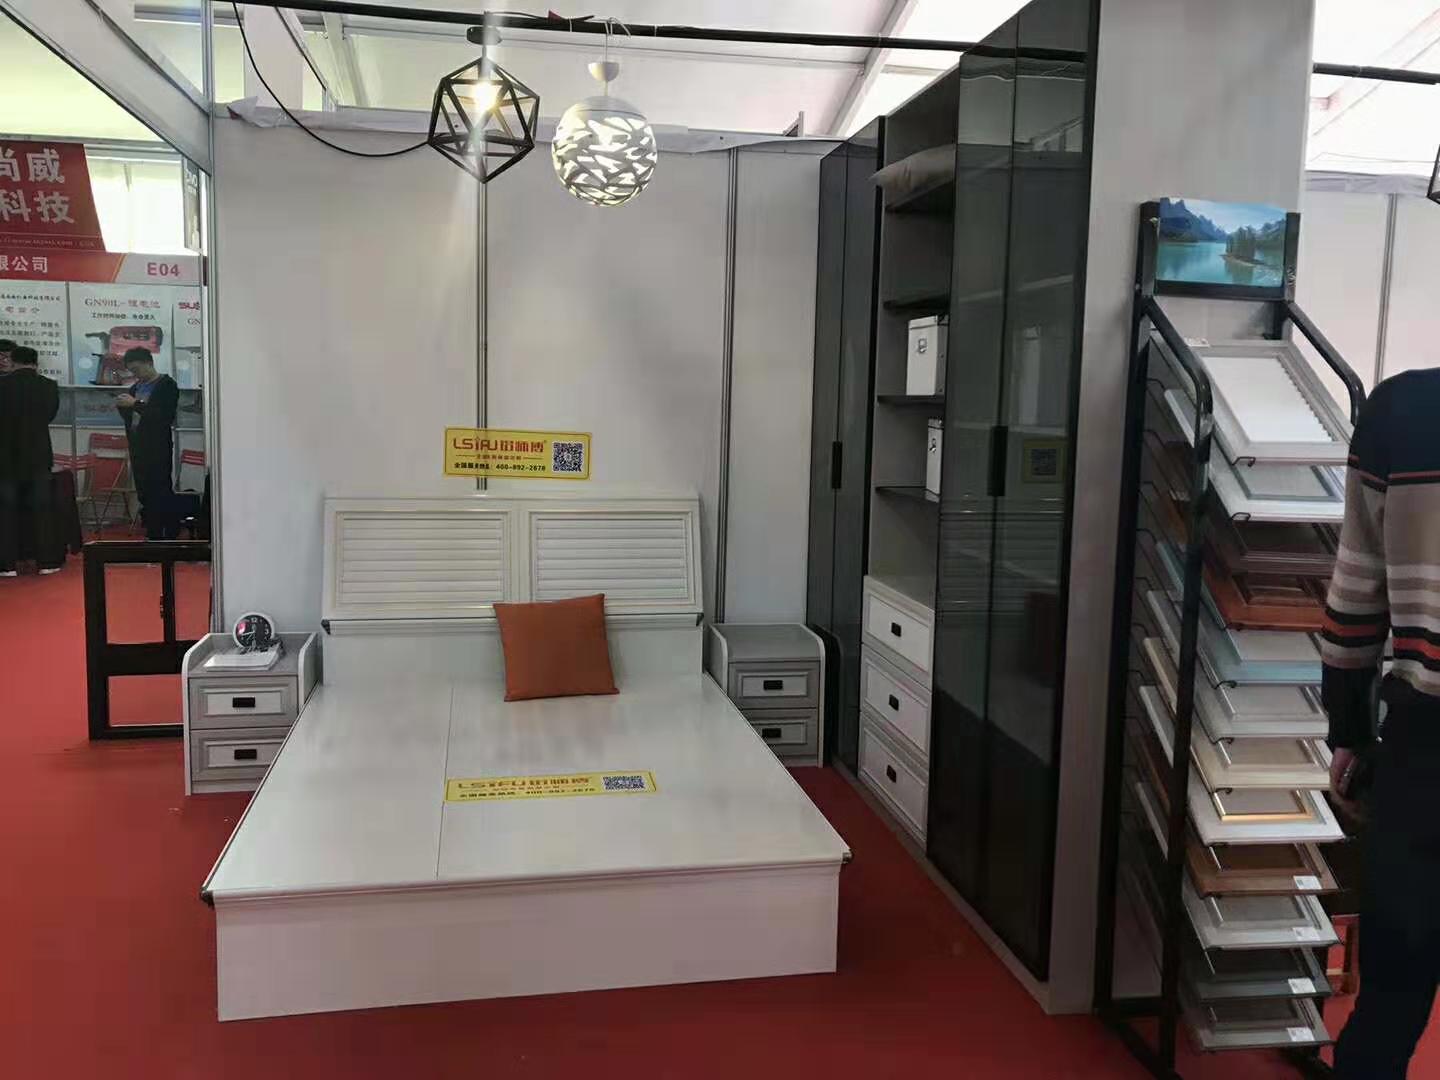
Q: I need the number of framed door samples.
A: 12